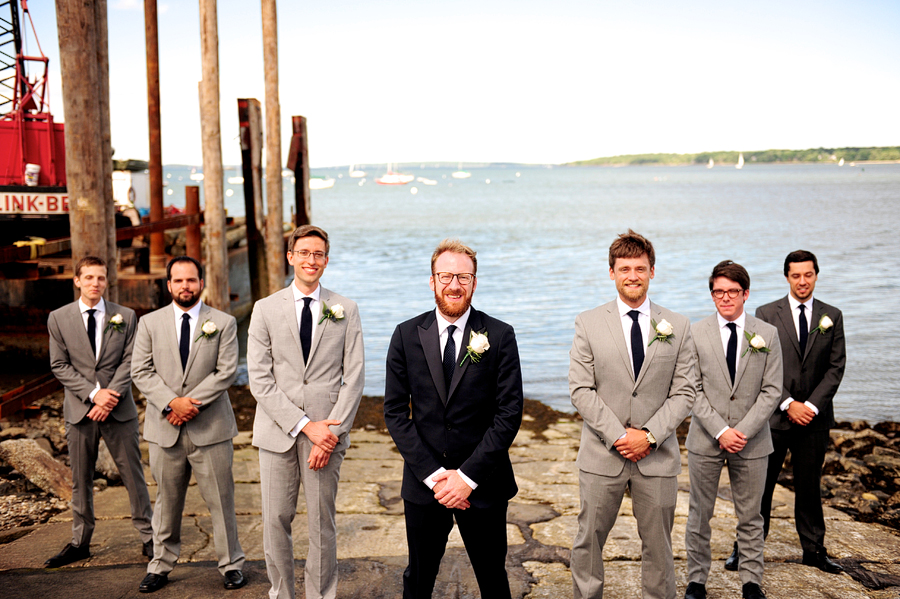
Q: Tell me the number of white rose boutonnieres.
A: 7